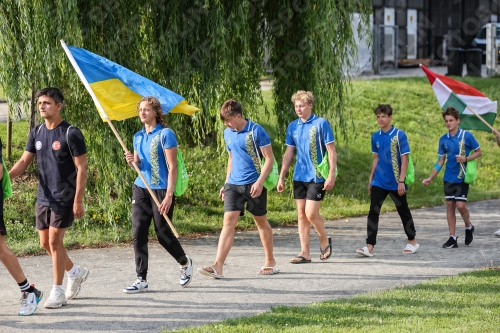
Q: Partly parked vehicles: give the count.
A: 1